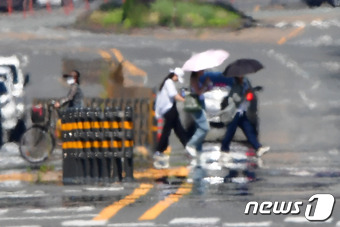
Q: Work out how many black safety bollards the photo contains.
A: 9